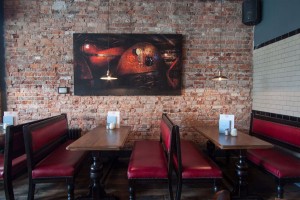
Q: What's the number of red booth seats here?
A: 5